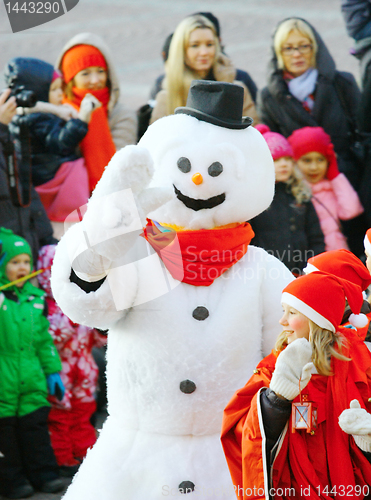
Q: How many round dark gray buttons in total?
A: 3